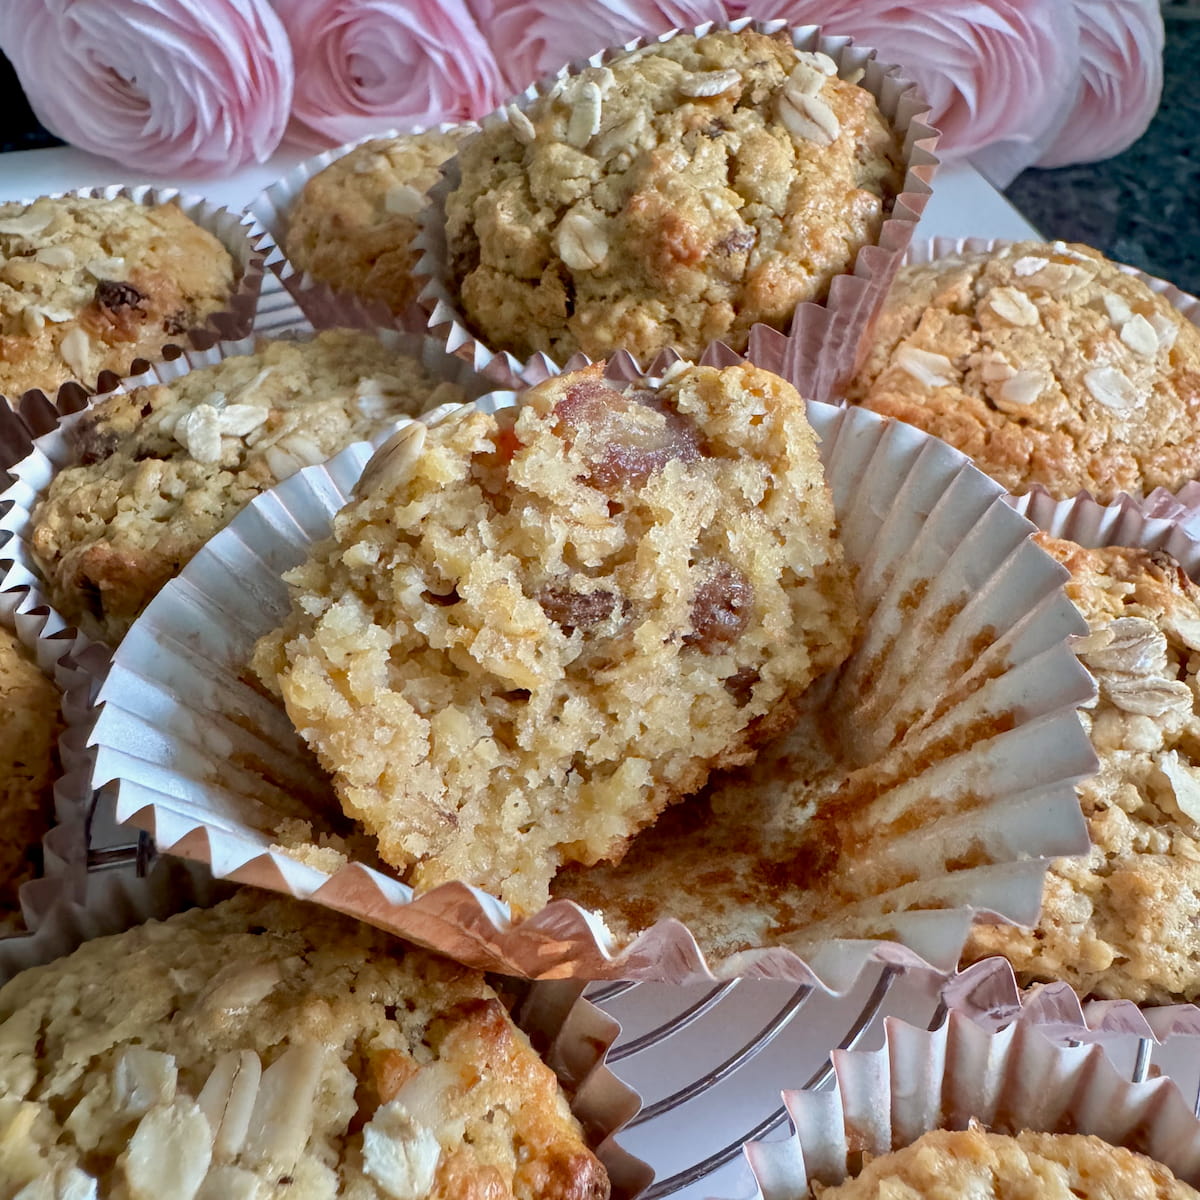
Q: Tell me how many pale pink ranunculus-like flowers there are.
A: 5